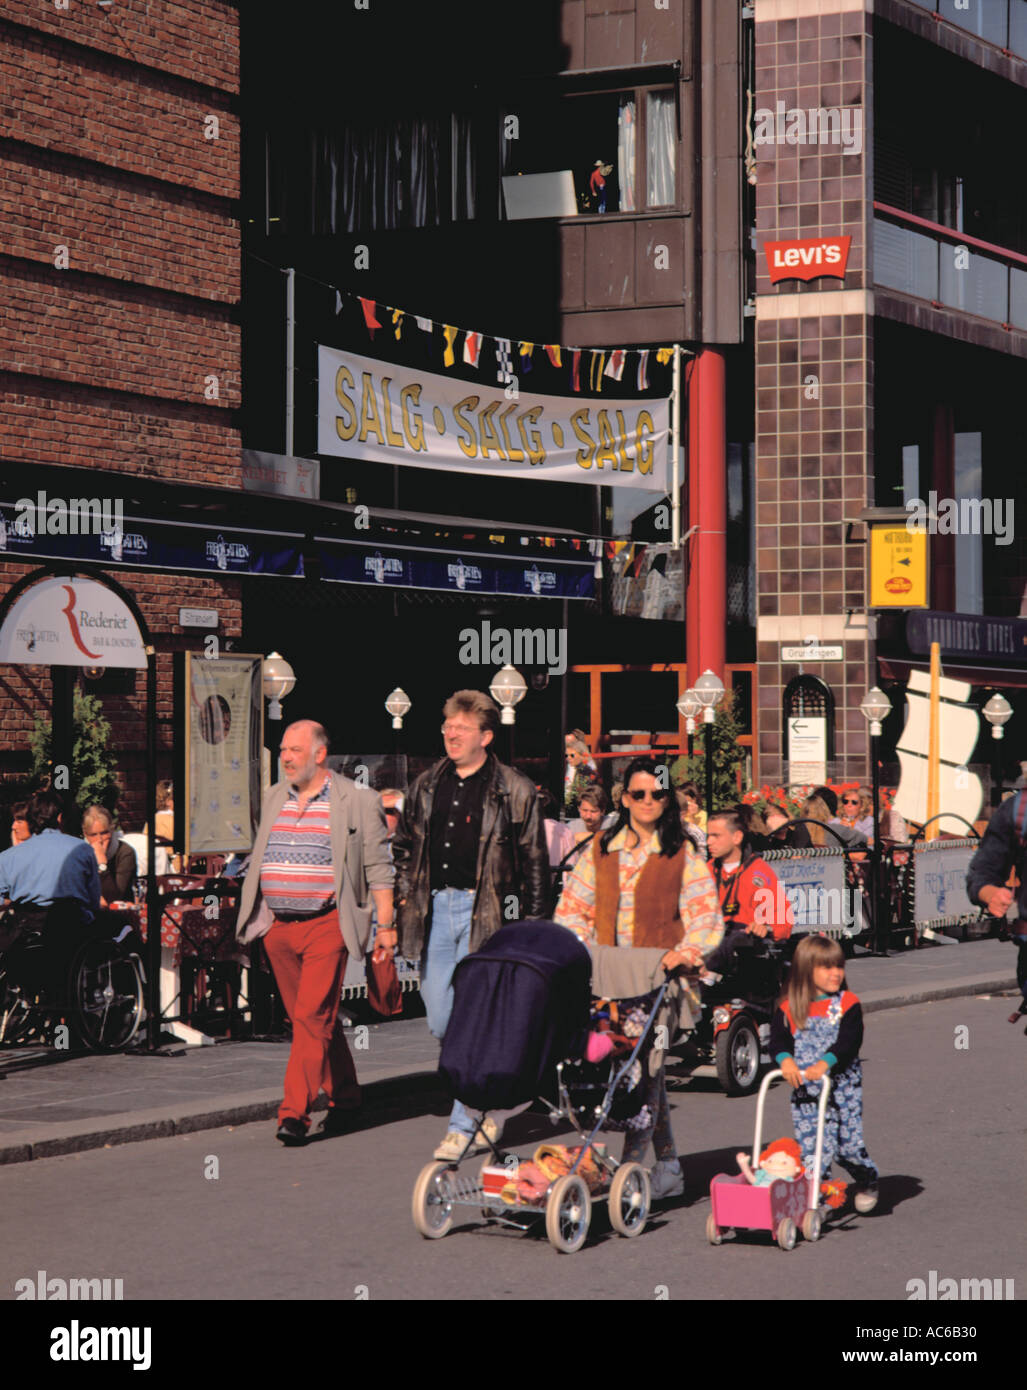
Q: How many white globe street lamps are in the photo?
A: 7